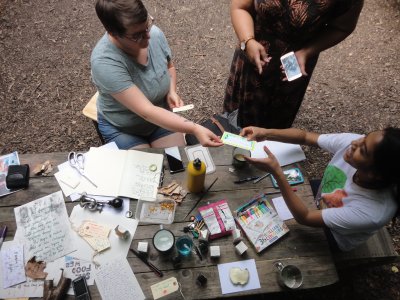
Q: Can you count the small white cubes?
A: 3